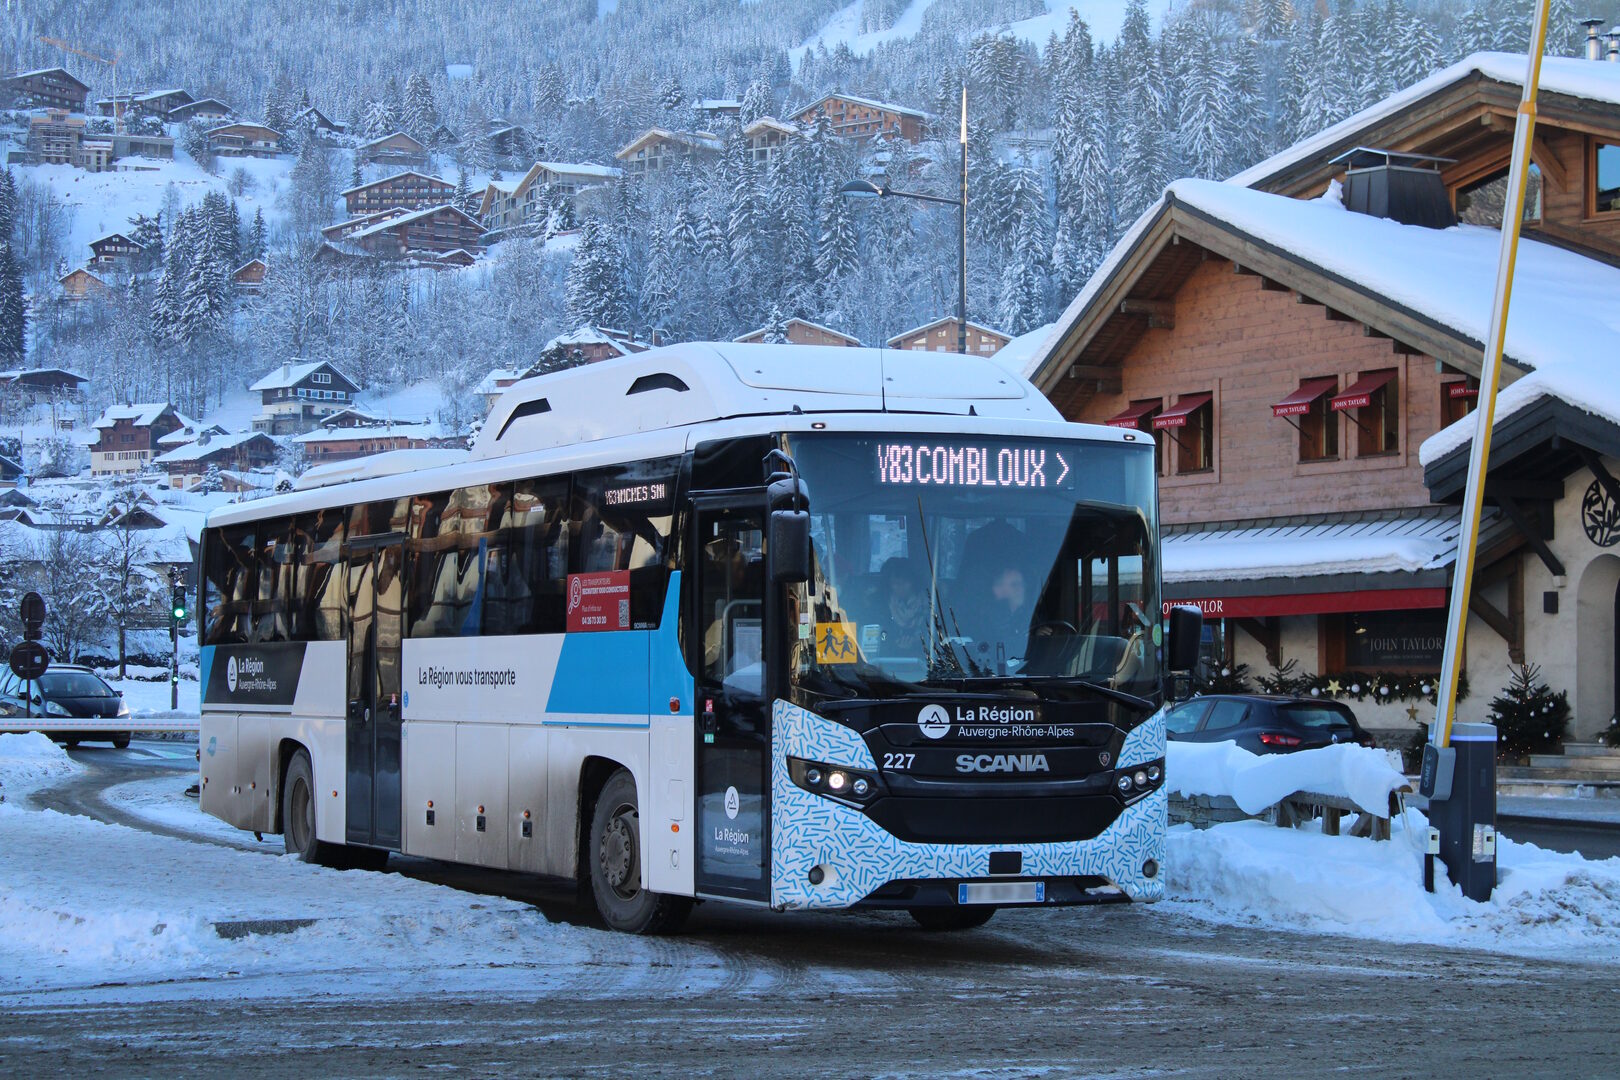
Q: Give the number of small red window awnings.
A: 5